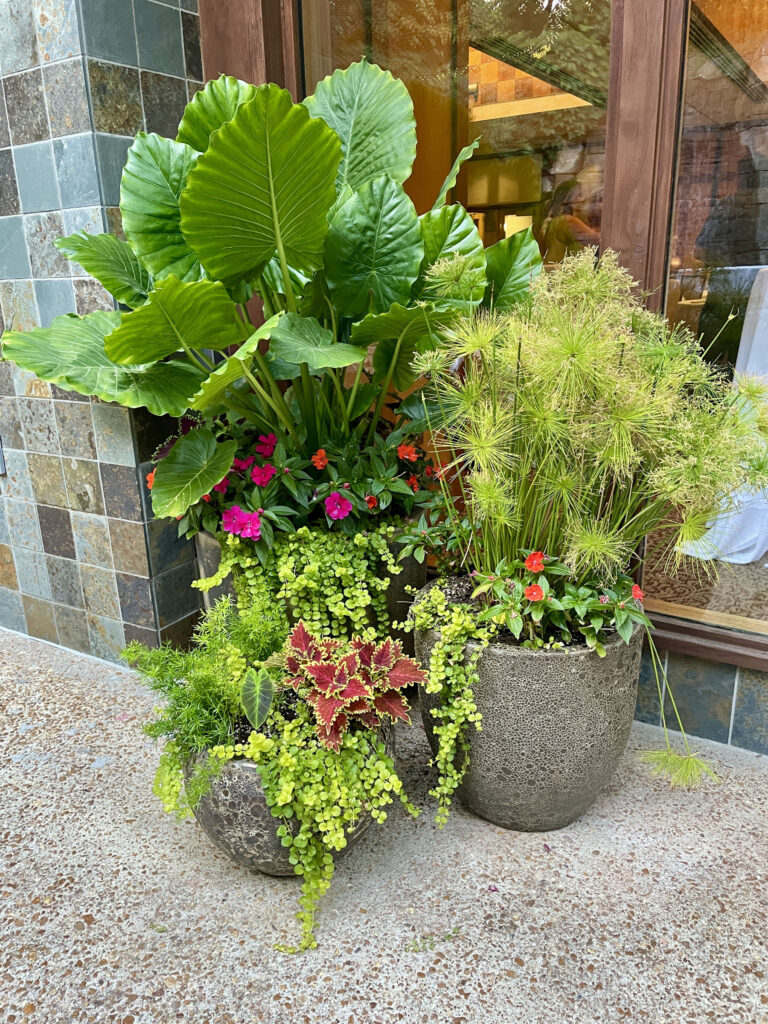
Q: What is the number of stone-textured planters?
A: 3